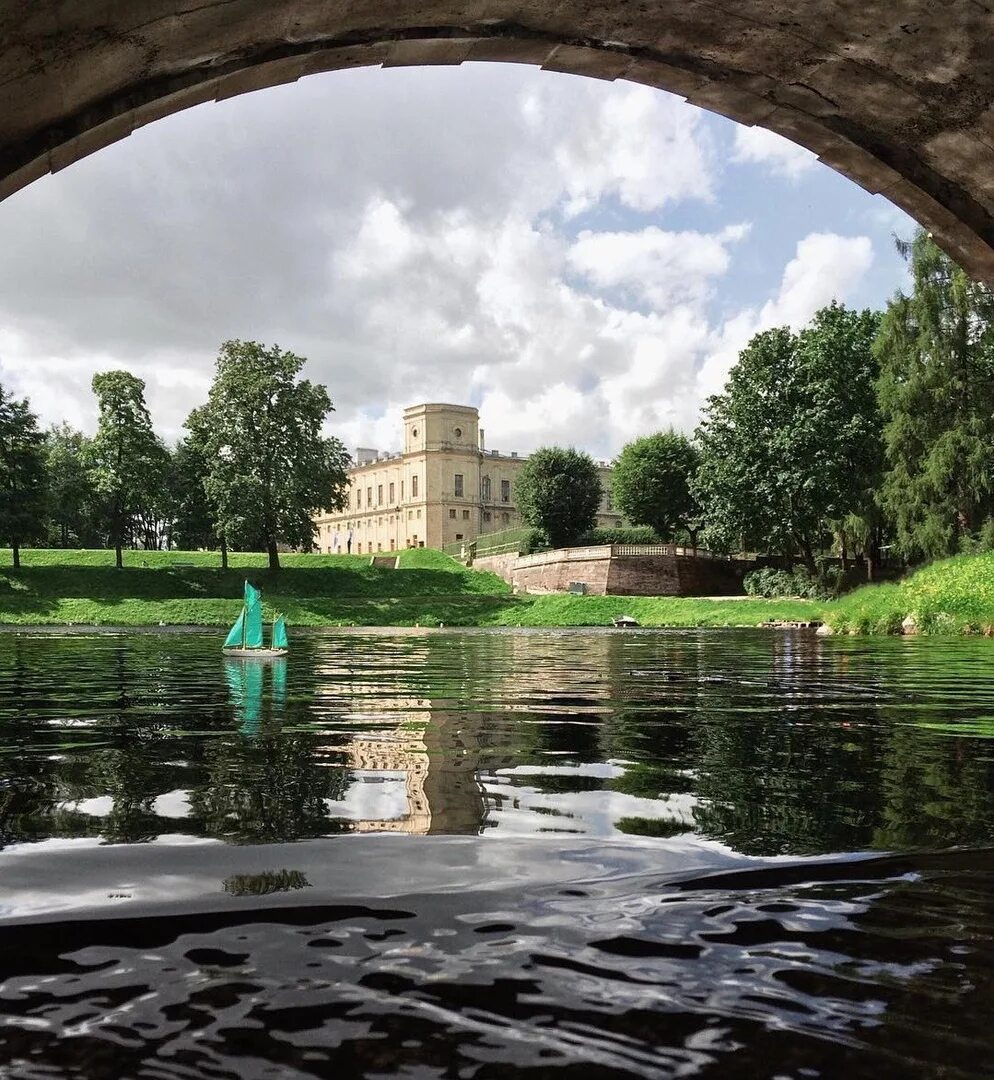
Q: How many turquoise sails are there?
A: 3